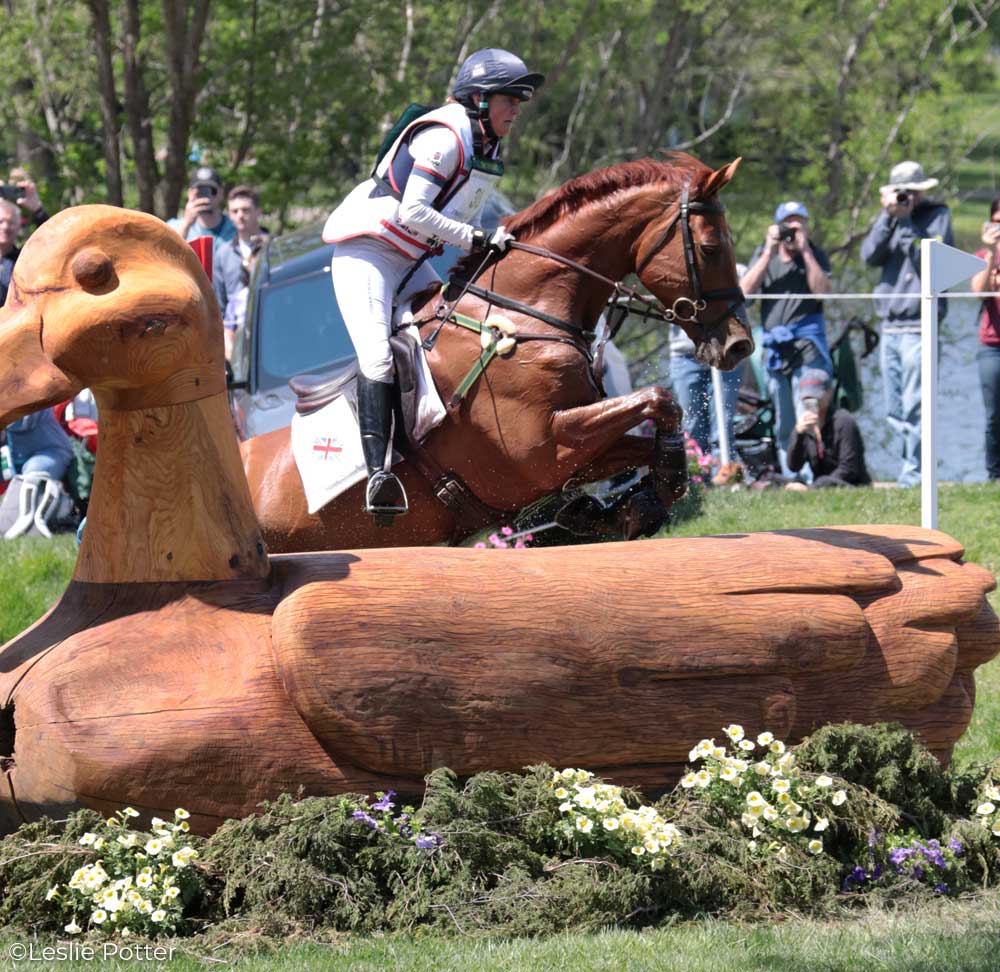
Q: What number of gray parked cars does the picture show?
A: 1